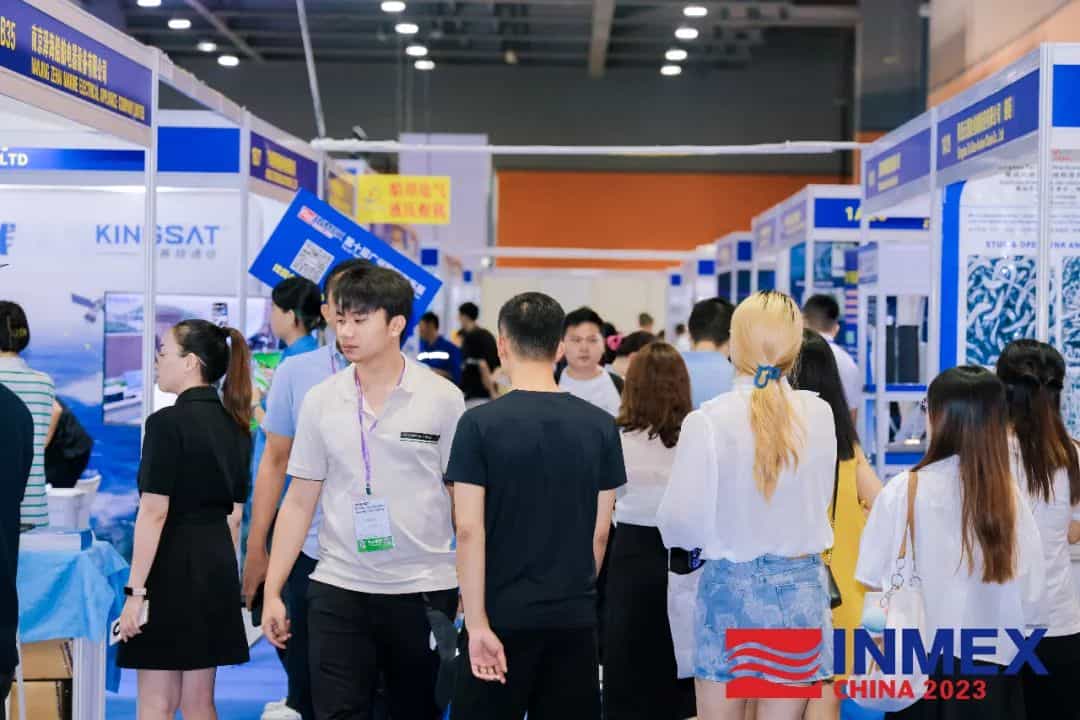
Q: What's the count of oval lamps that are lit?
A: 12